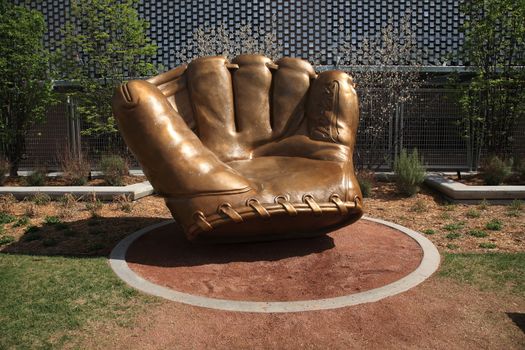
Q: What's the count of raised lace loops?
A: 7